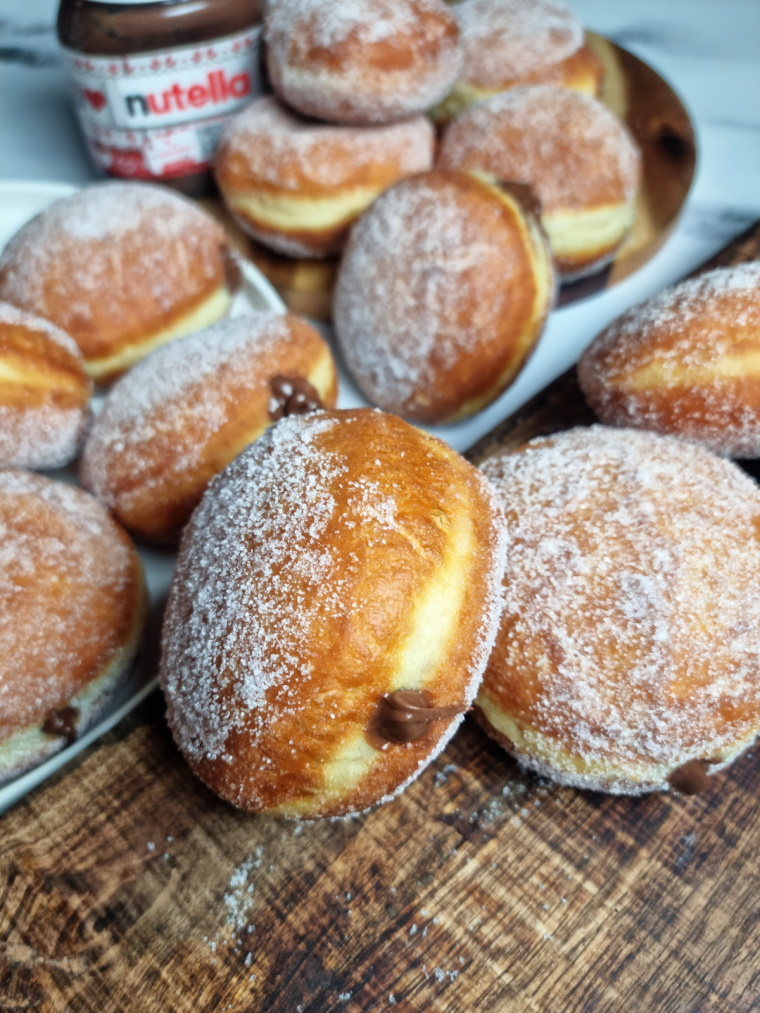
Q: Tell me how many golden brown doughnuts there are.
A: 12